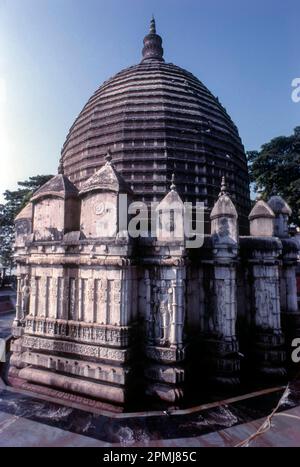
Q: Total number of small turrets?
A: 7